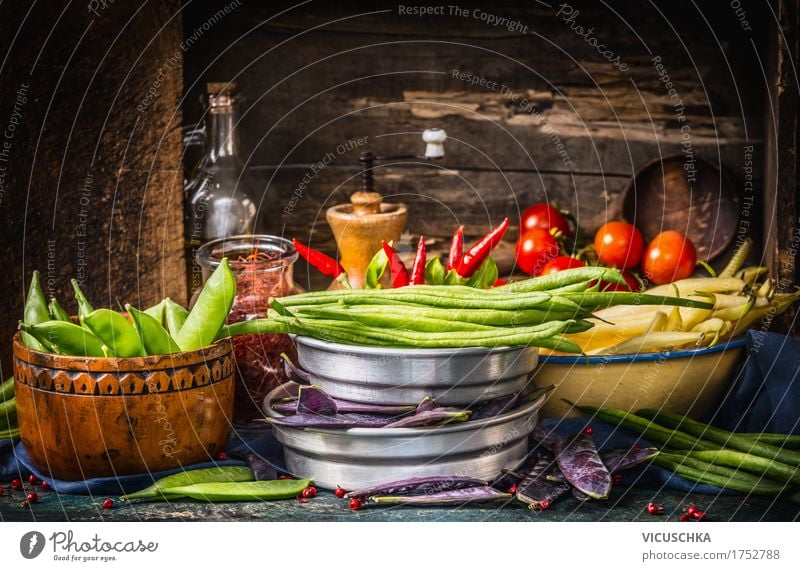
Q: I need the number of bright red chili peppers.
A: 5